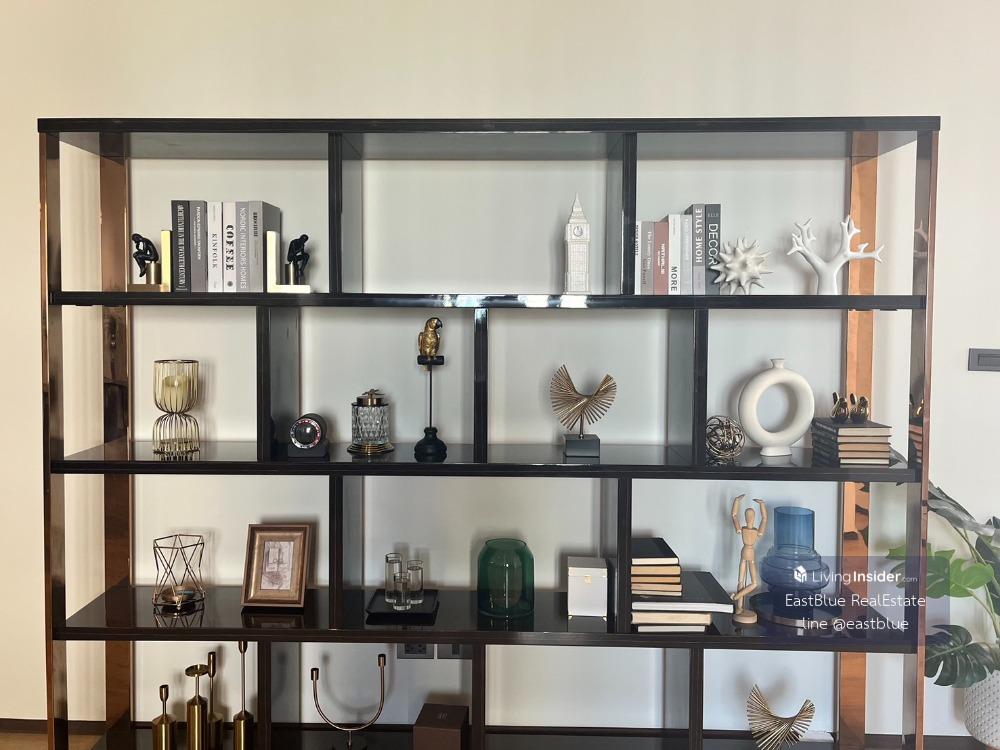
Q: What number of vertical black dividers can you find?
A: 10